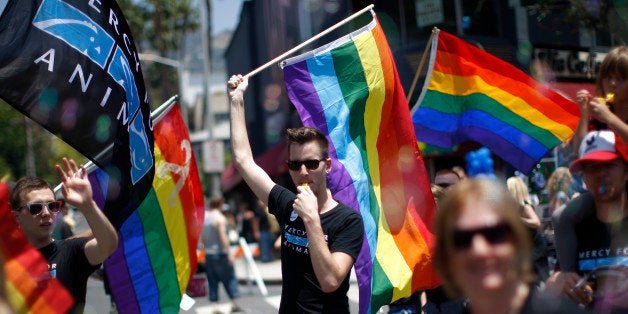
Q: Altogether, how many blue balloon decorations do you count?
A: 1